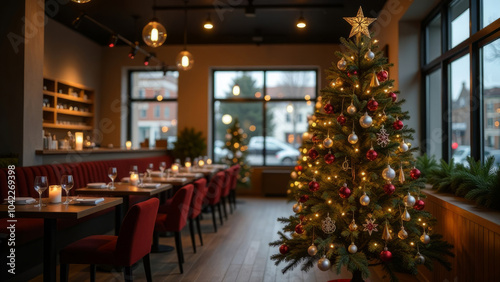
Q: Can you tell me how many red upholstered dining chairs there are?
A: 6